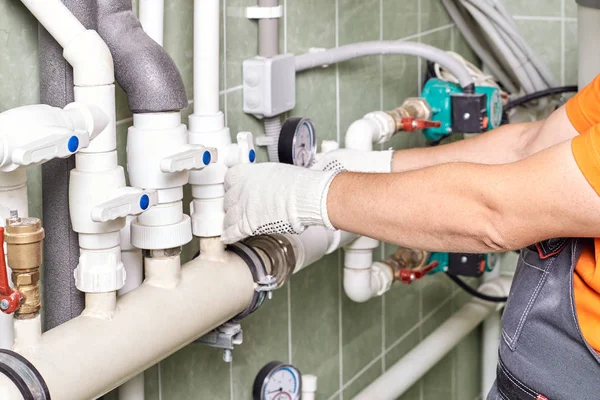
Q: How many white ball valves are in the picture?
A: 4